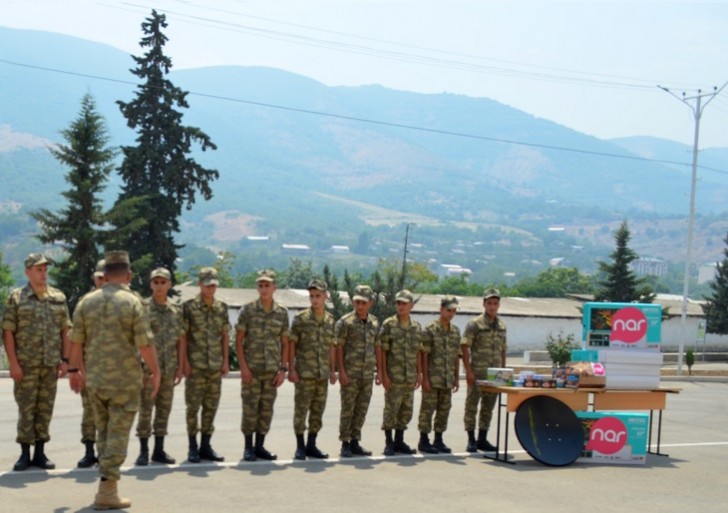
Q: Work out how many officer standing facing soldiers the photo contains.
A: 1